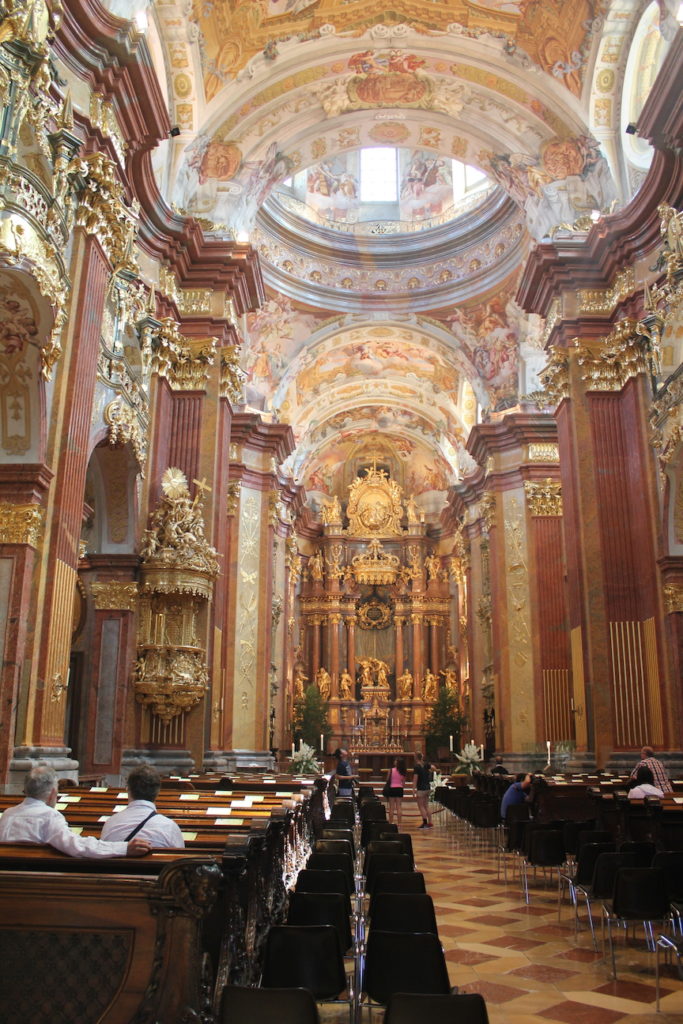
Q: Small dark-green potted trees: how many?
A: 2